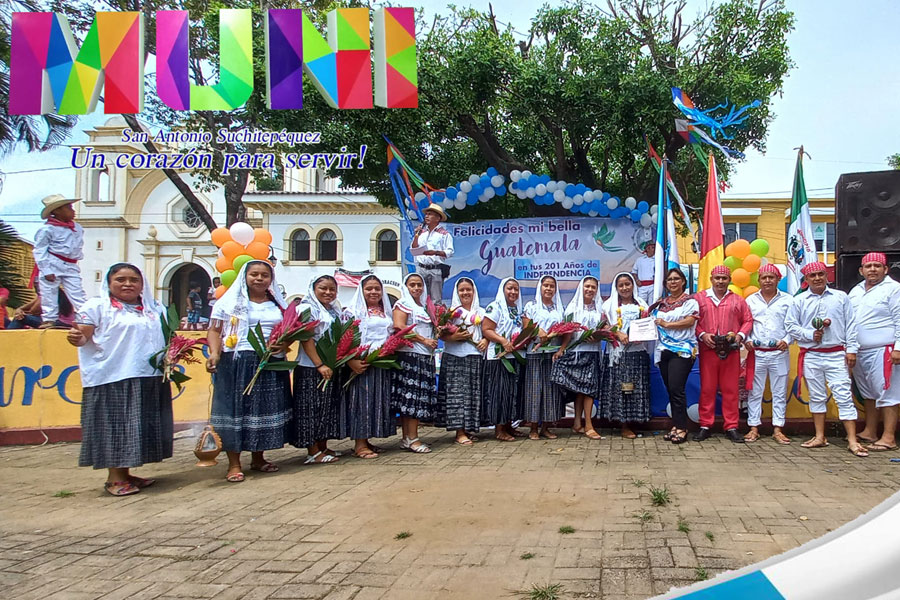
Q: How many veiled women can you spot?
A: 10